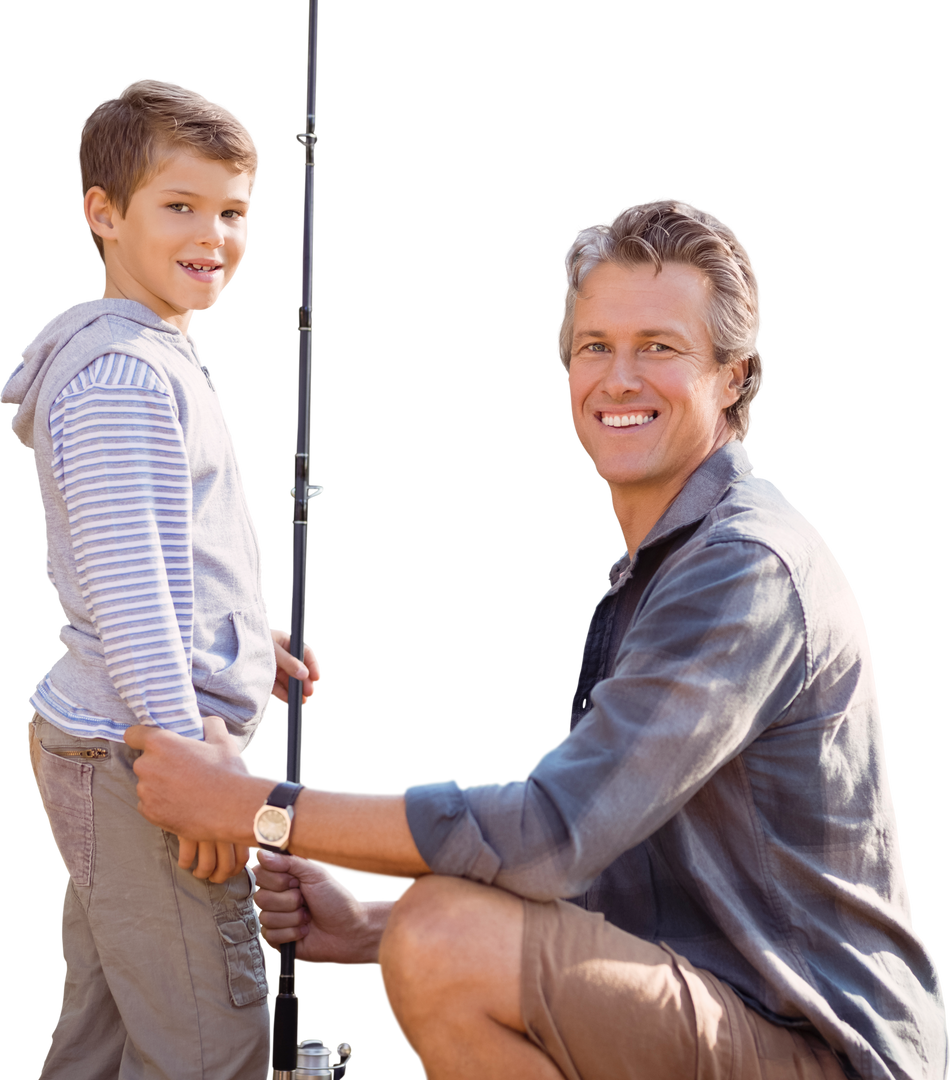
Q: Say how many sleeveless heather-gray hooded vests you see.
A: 1